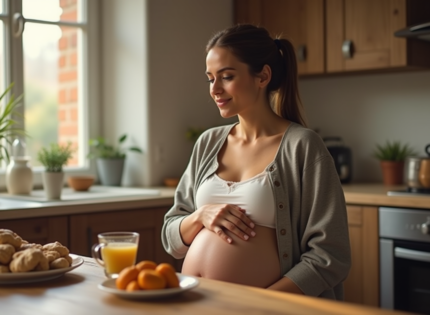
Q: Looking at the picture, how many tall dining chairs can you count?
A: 0